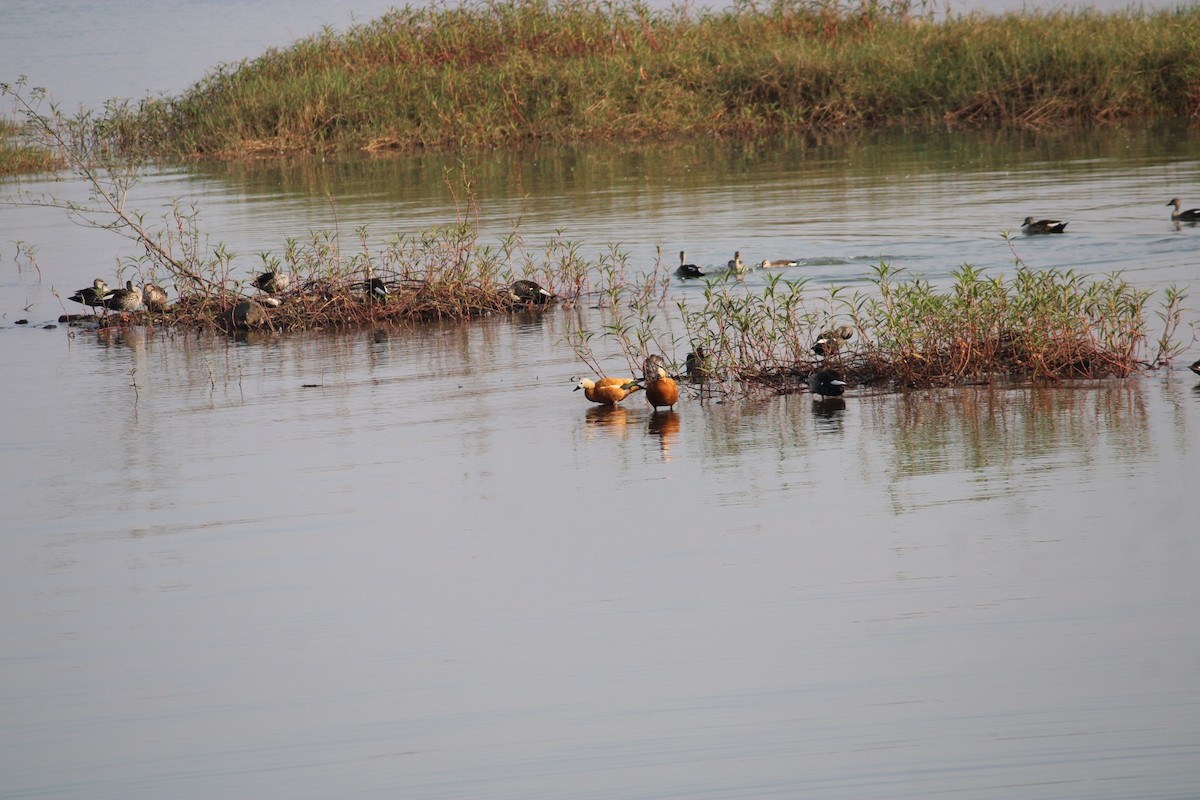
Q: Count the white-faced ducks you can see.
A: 2